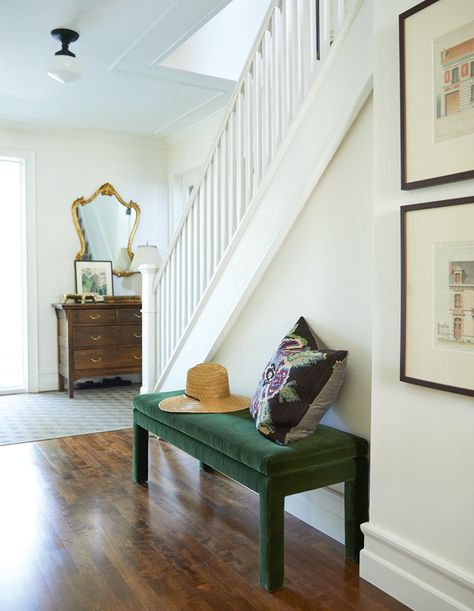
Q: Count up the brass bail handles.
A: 6